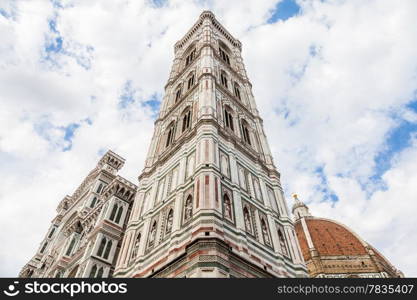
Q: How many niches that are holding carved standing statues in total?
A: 8